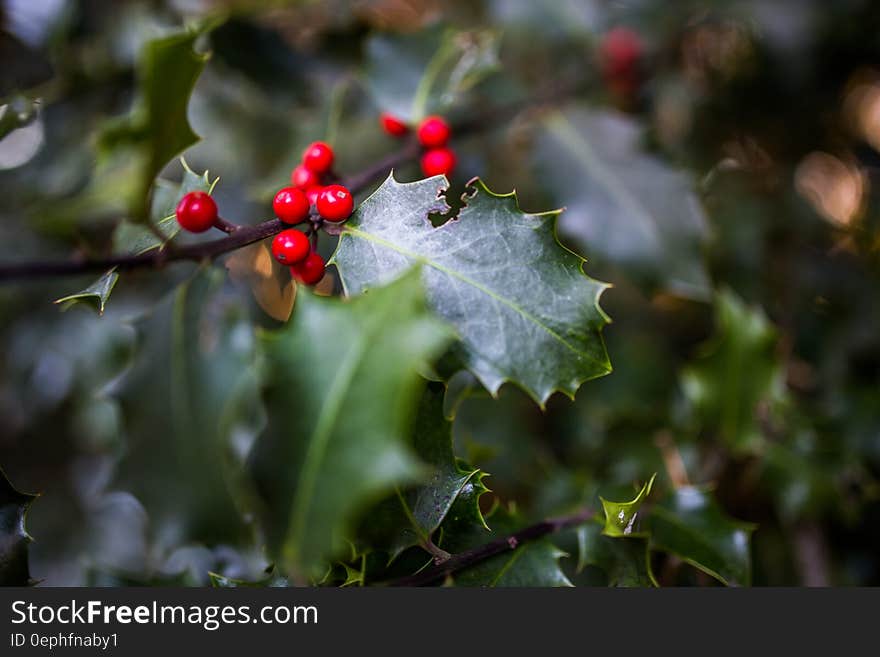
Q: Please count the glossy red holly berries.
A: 11